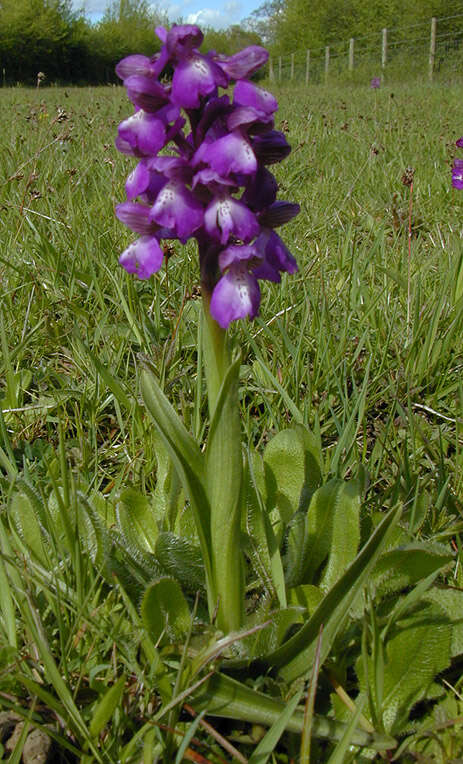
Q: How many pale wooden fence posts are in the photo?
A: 8